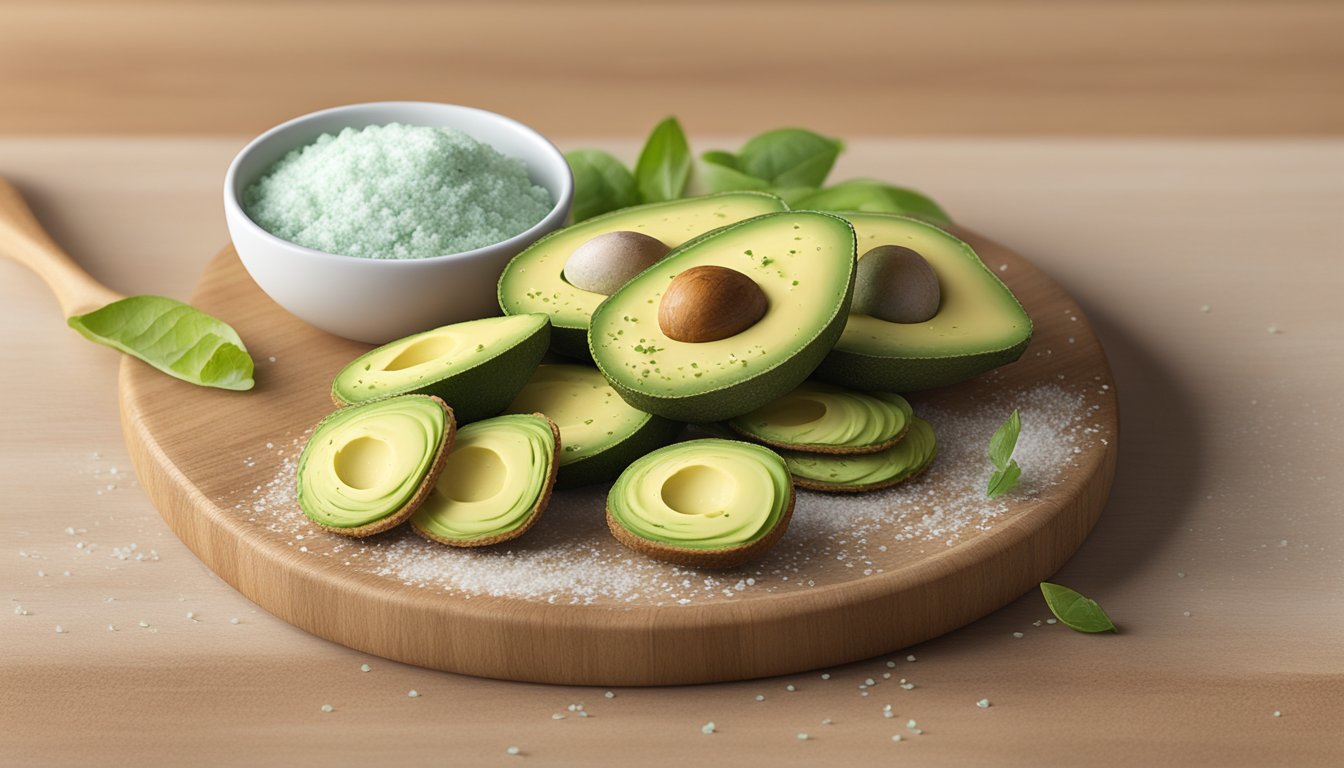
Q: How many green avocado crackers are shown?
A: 5